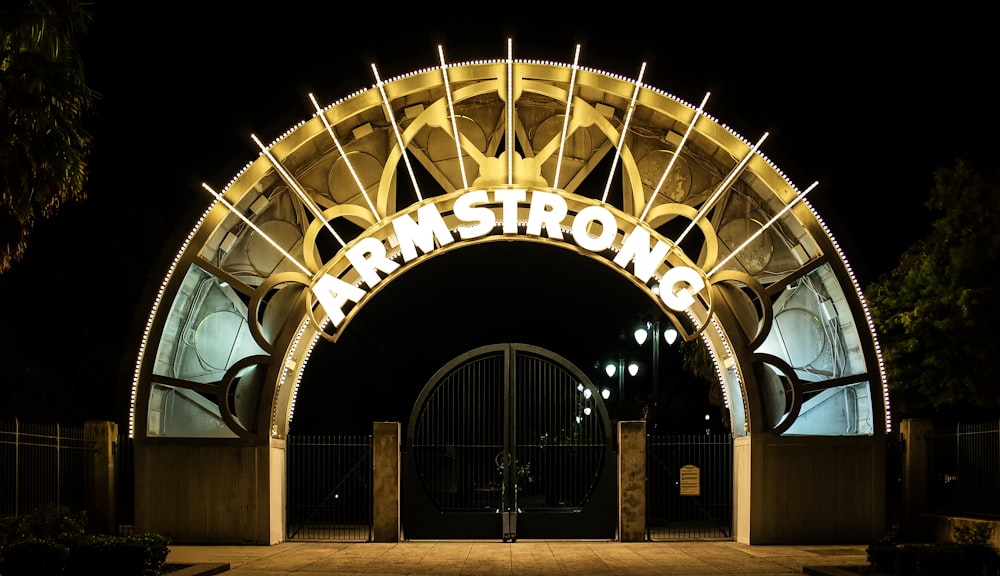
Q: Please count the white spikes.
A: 11